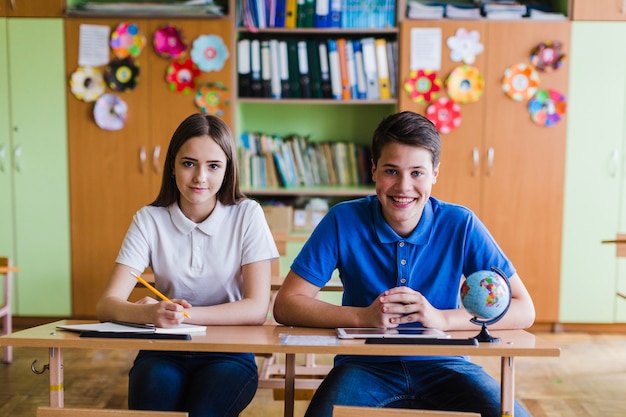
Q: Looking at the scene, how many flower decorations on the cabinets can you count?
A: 15